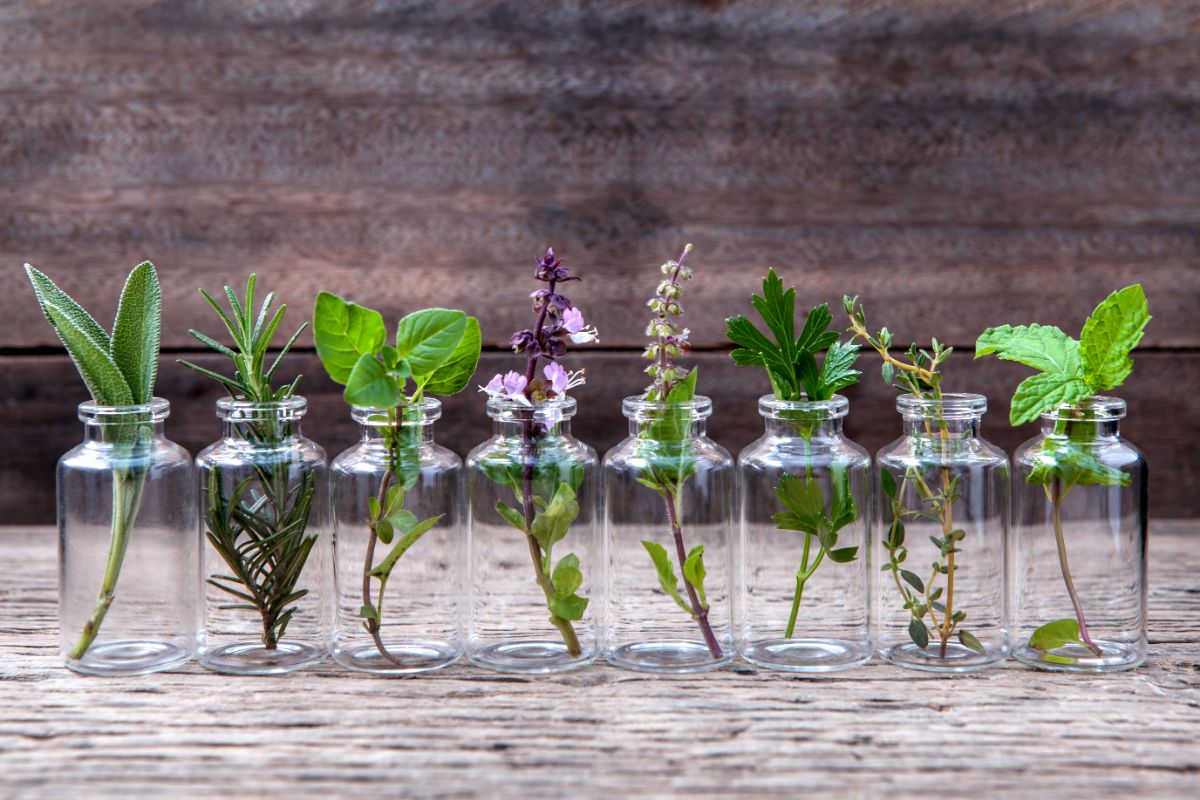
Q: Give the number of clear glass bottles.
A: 8